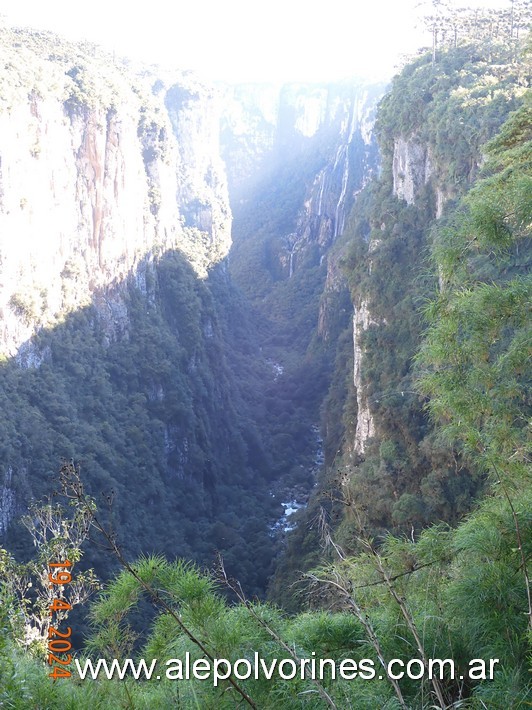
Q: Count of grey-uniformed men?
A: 0